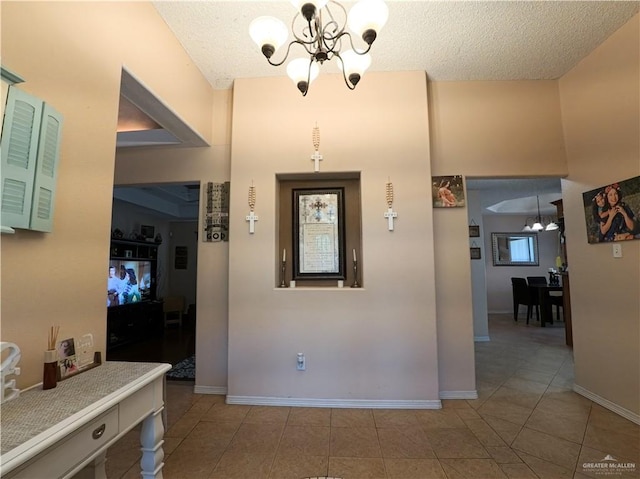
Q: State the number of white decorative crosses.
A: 3